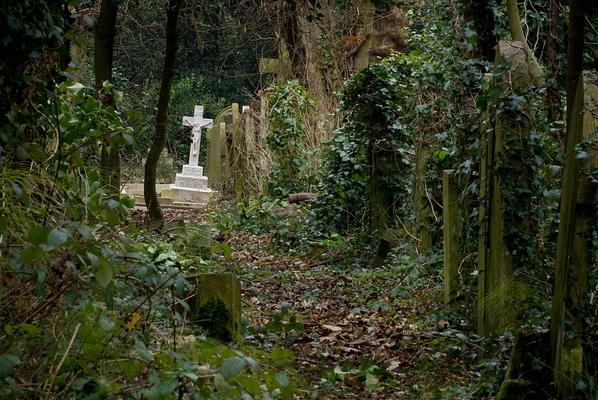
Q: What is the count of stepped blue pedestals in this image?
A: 0